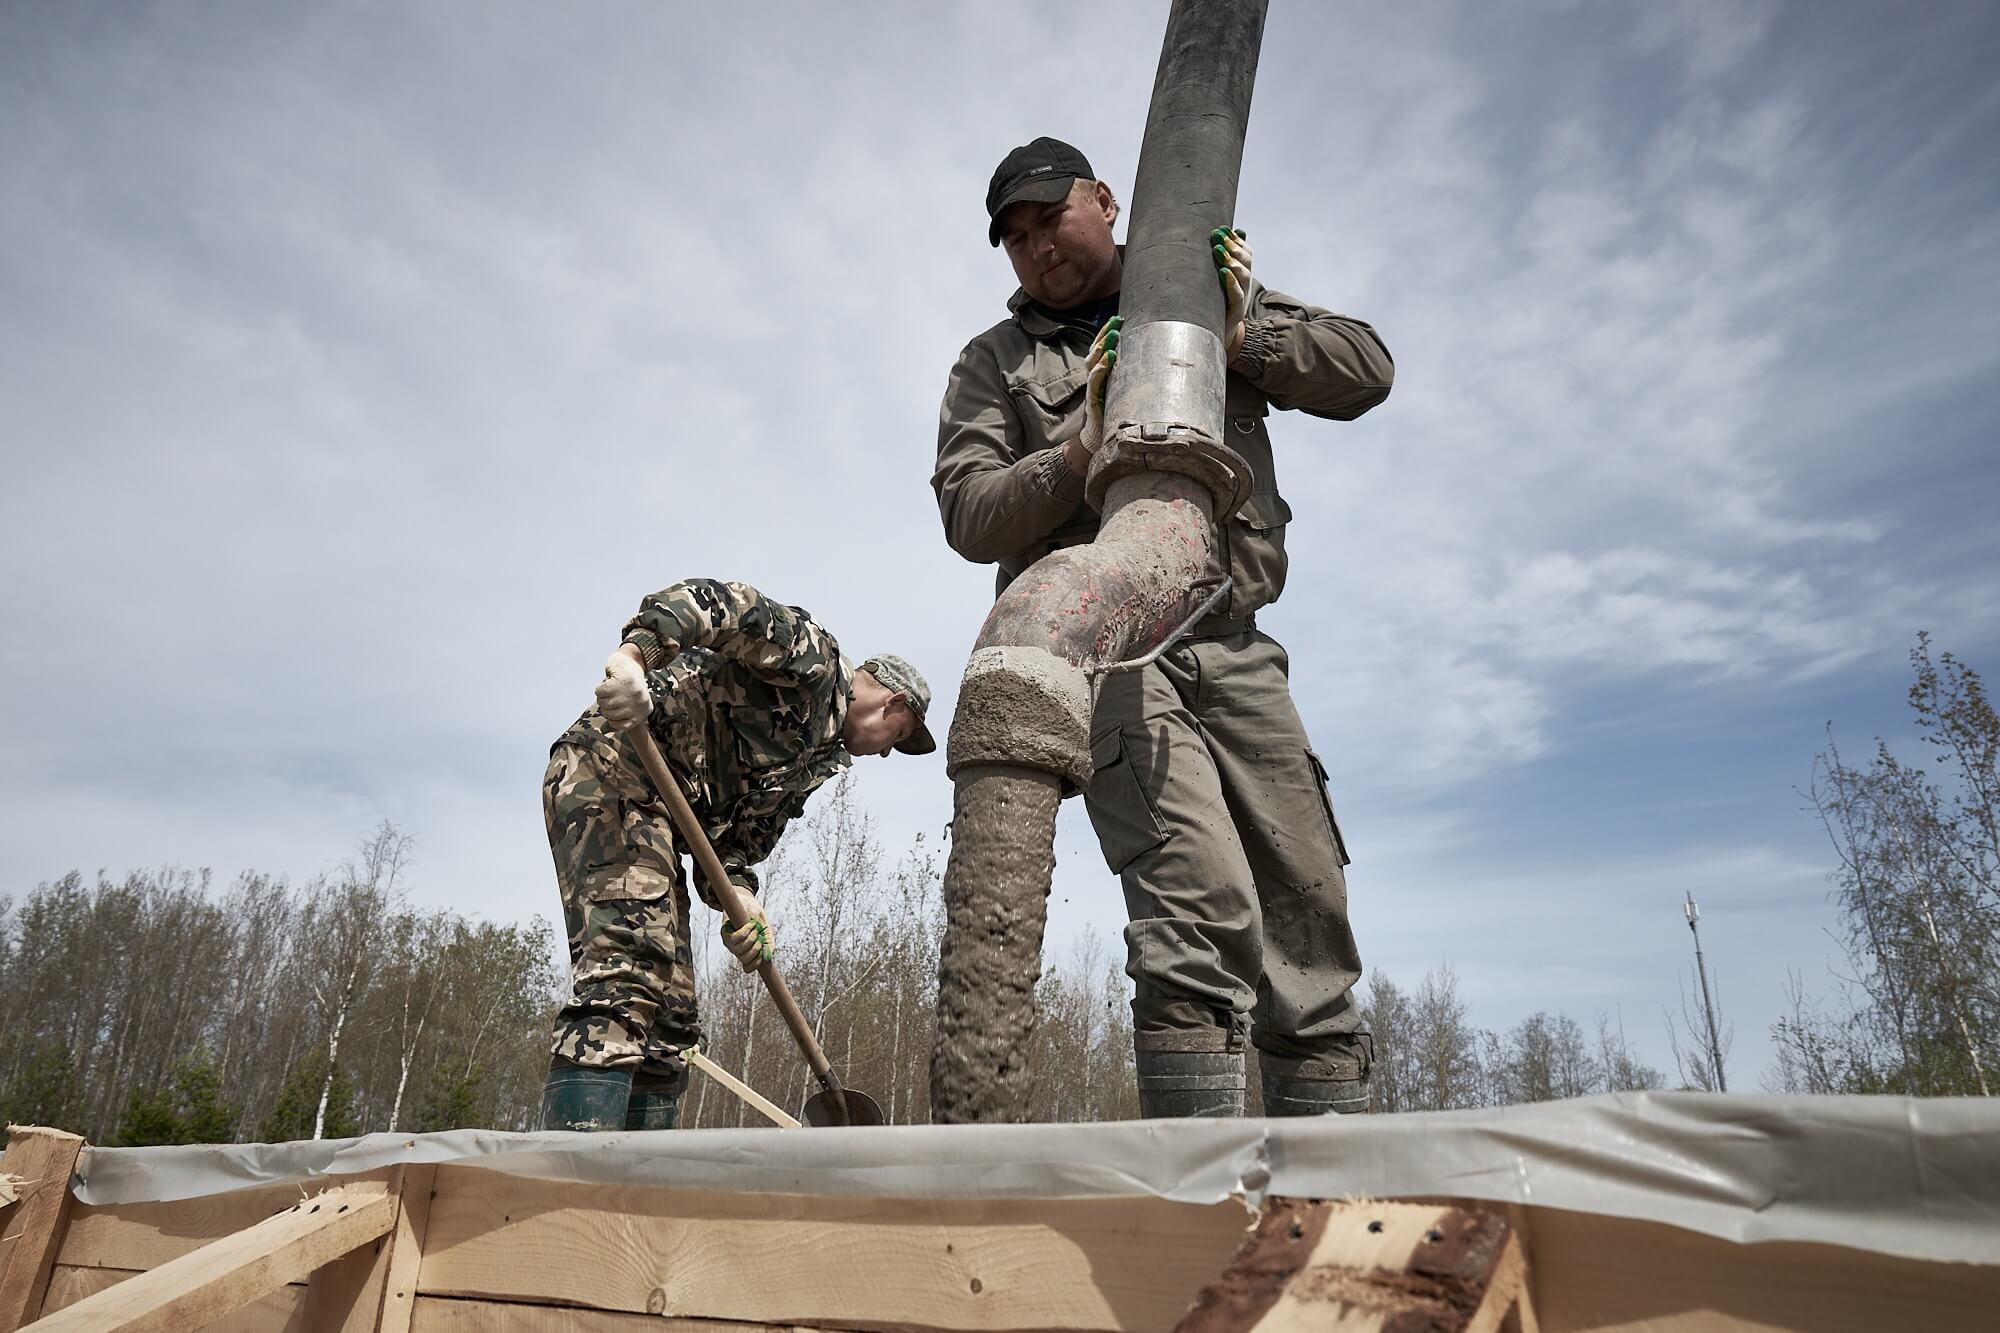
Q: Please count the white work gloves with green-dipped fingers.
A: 4